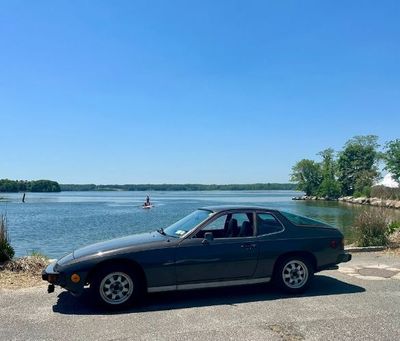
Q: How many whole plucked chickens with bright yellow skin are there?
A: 0